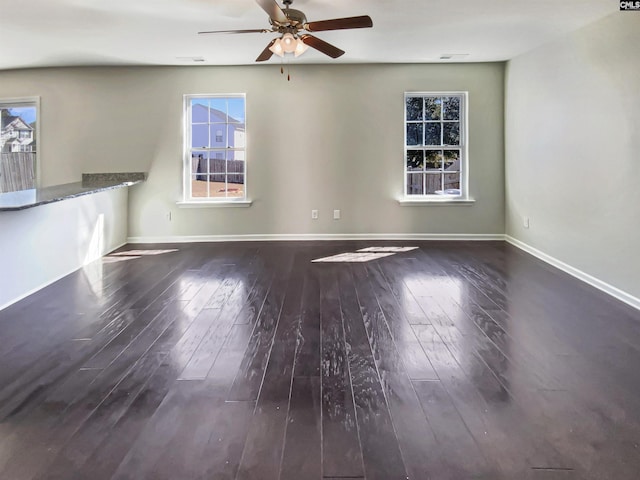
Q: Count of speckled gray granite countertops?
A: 1